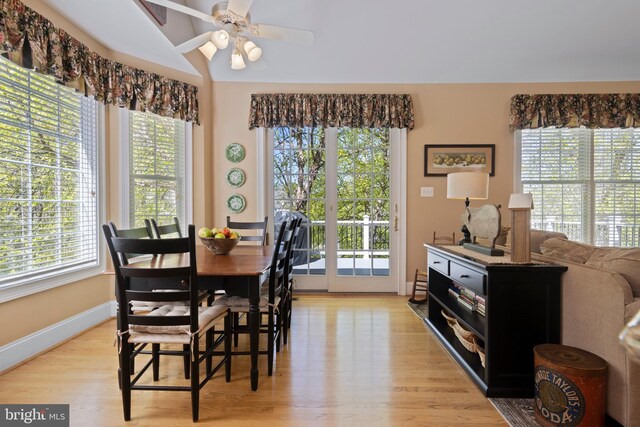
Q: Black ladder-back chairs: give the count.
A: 6